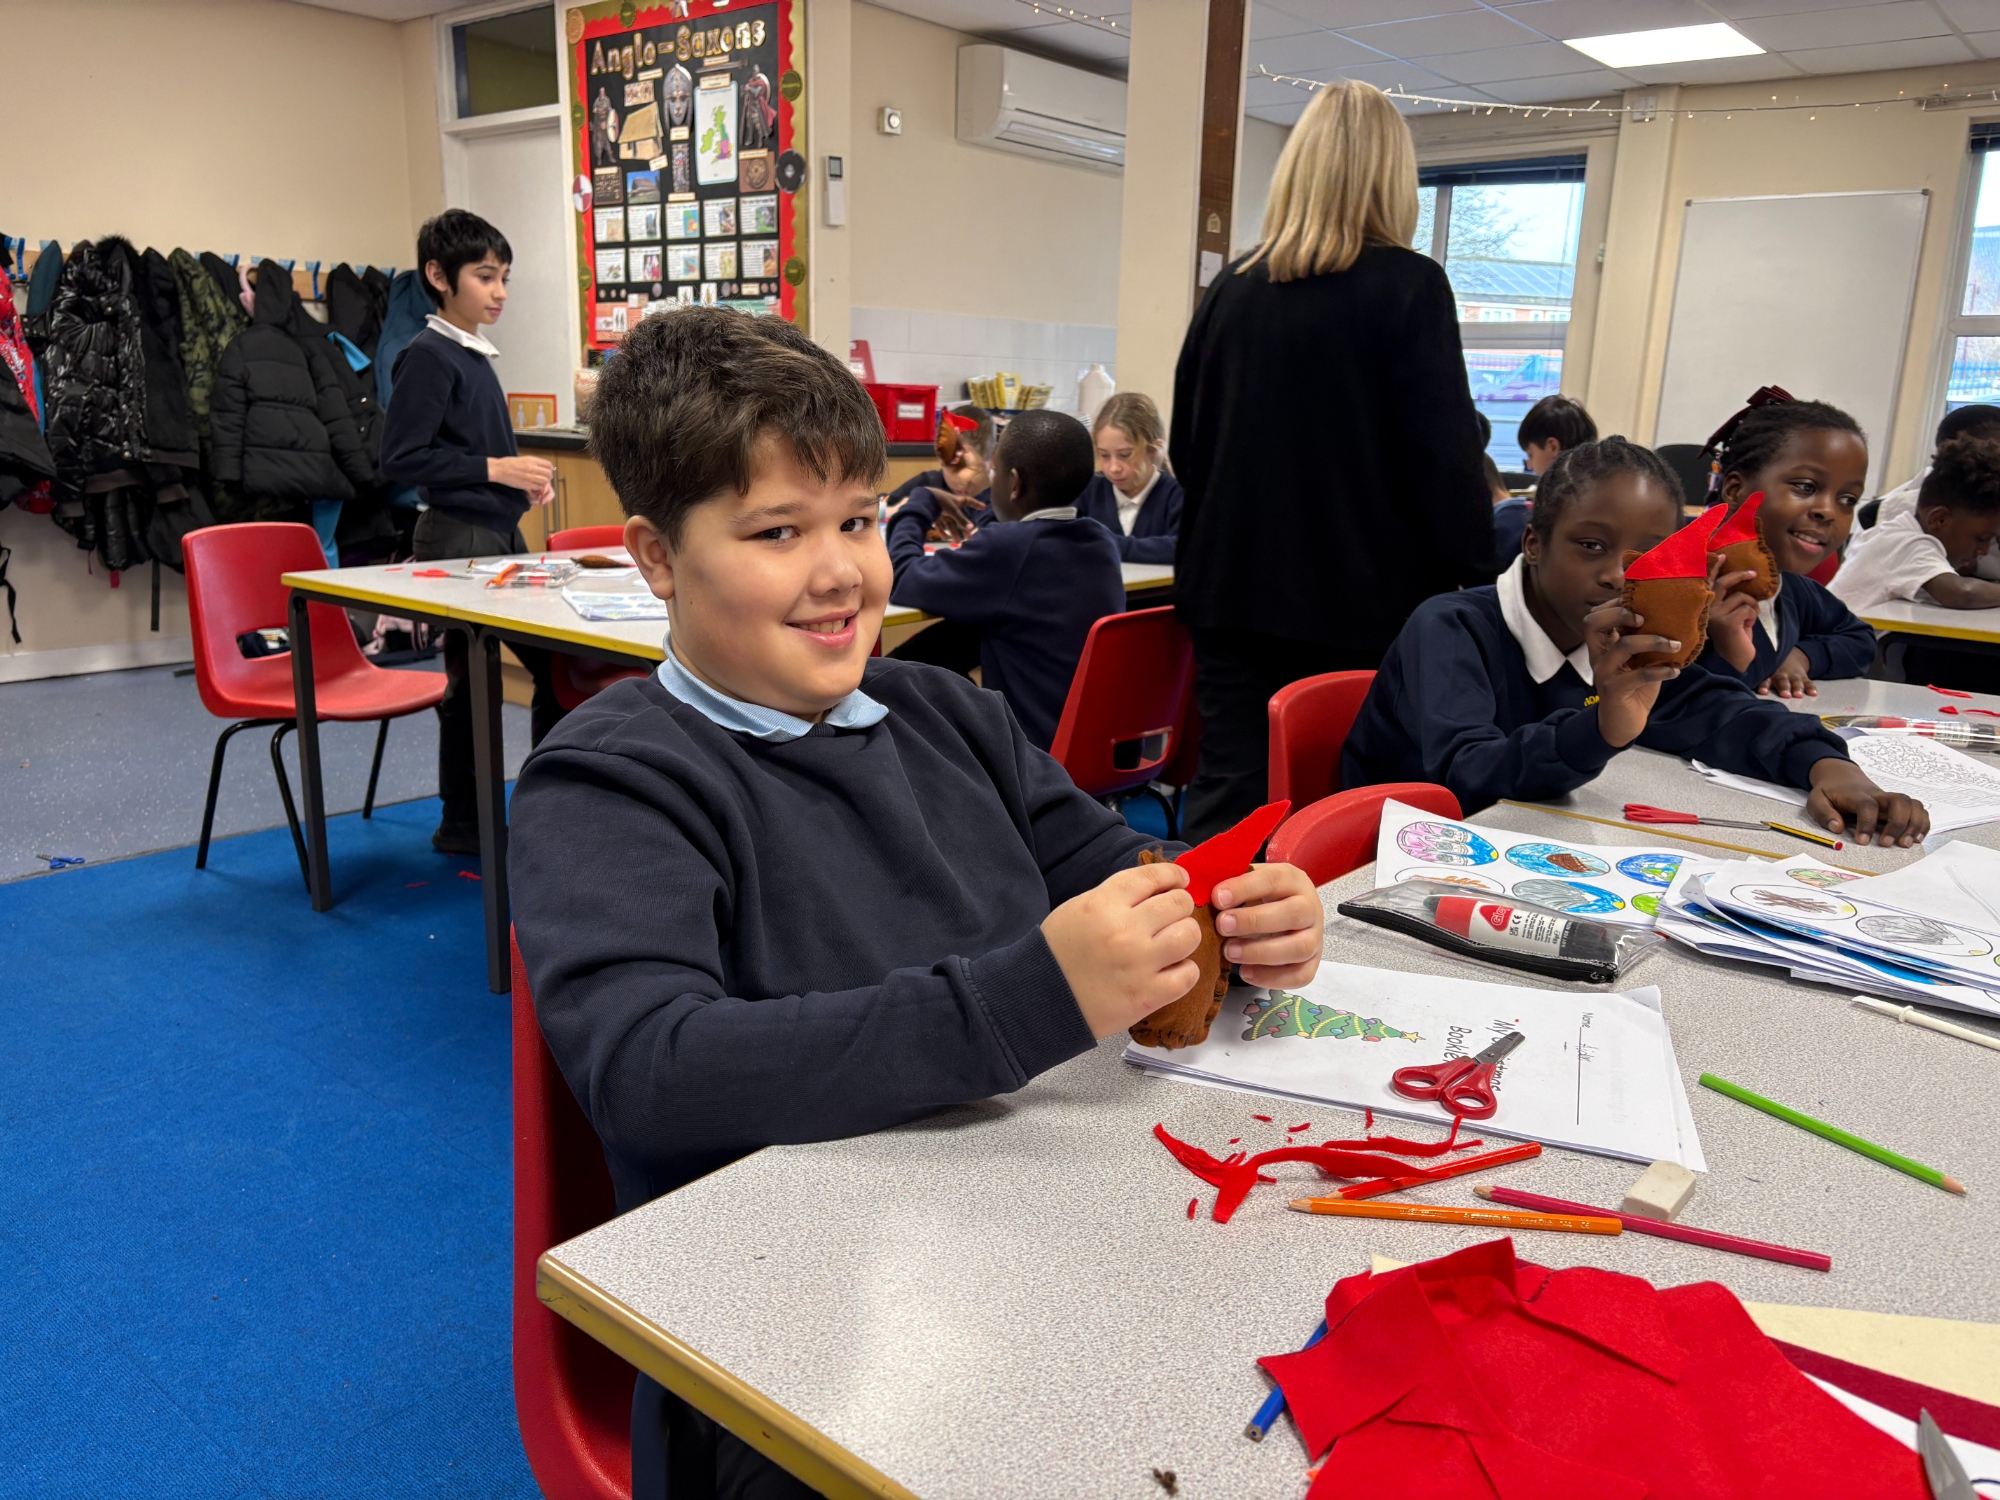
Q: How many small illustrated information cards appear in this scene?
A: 10